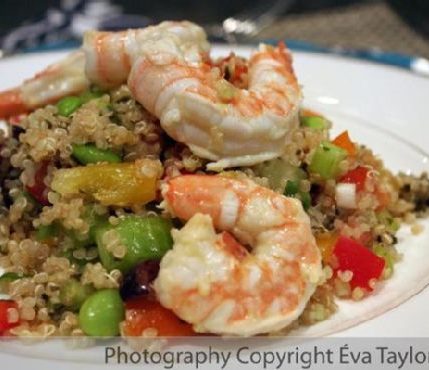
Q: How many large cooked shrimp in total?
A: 3